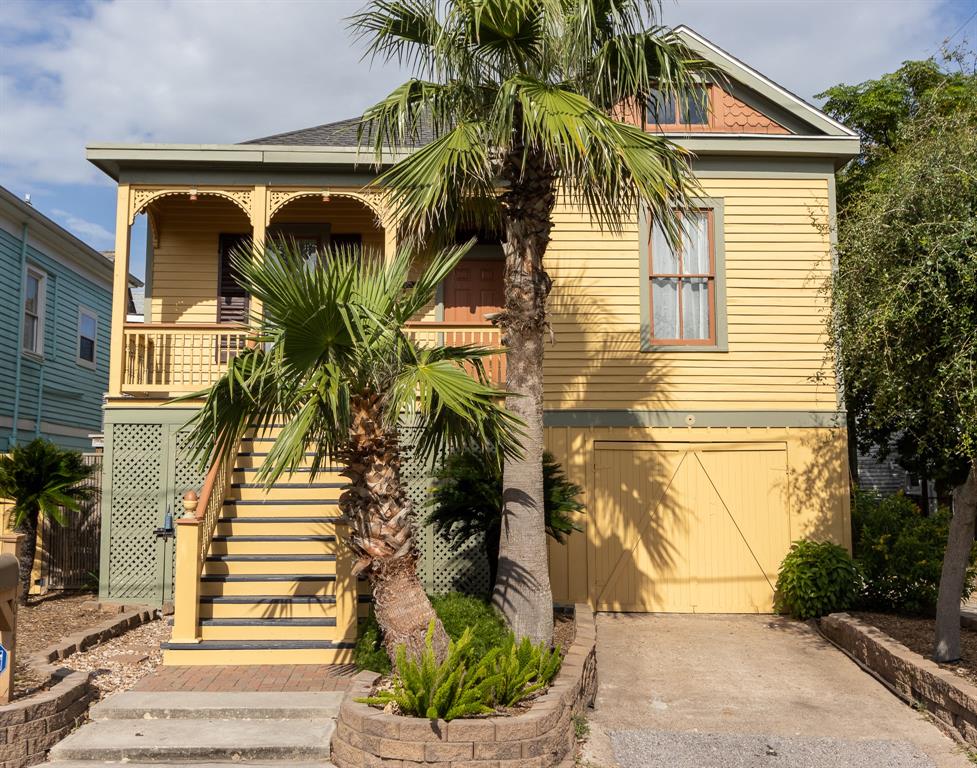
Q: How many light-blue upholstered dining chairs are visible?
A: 0